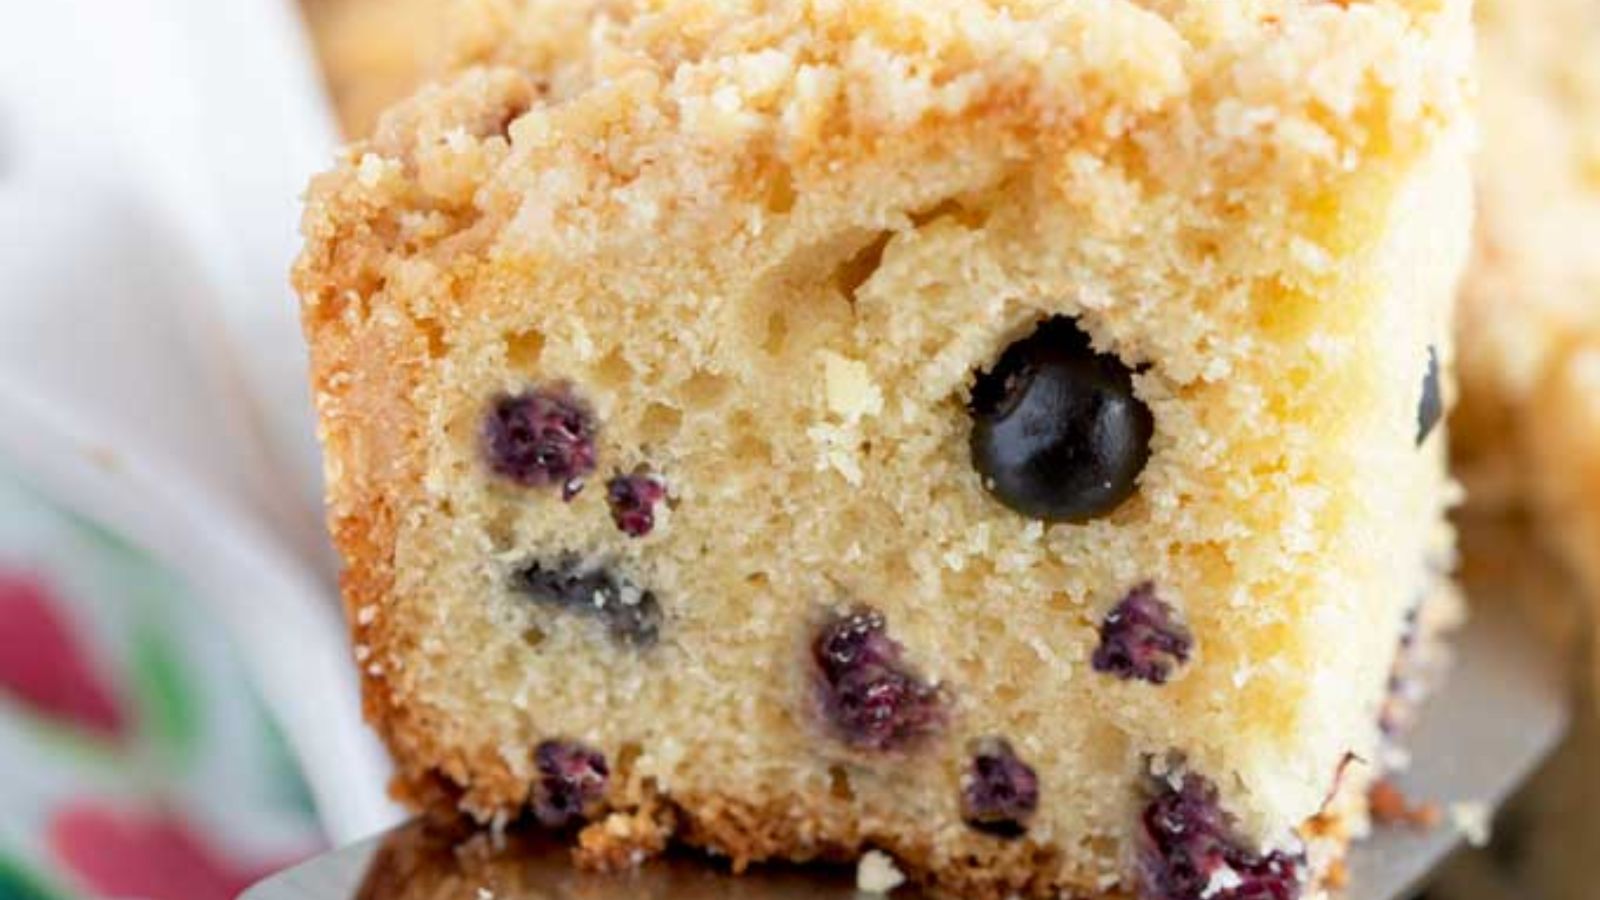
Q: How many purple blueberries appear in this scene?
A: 7